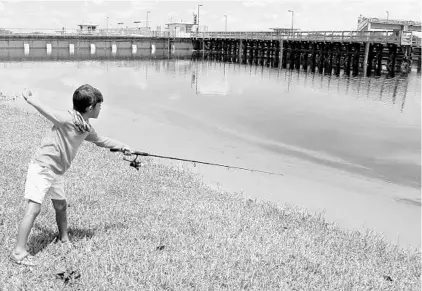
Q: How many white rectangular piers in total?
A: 7